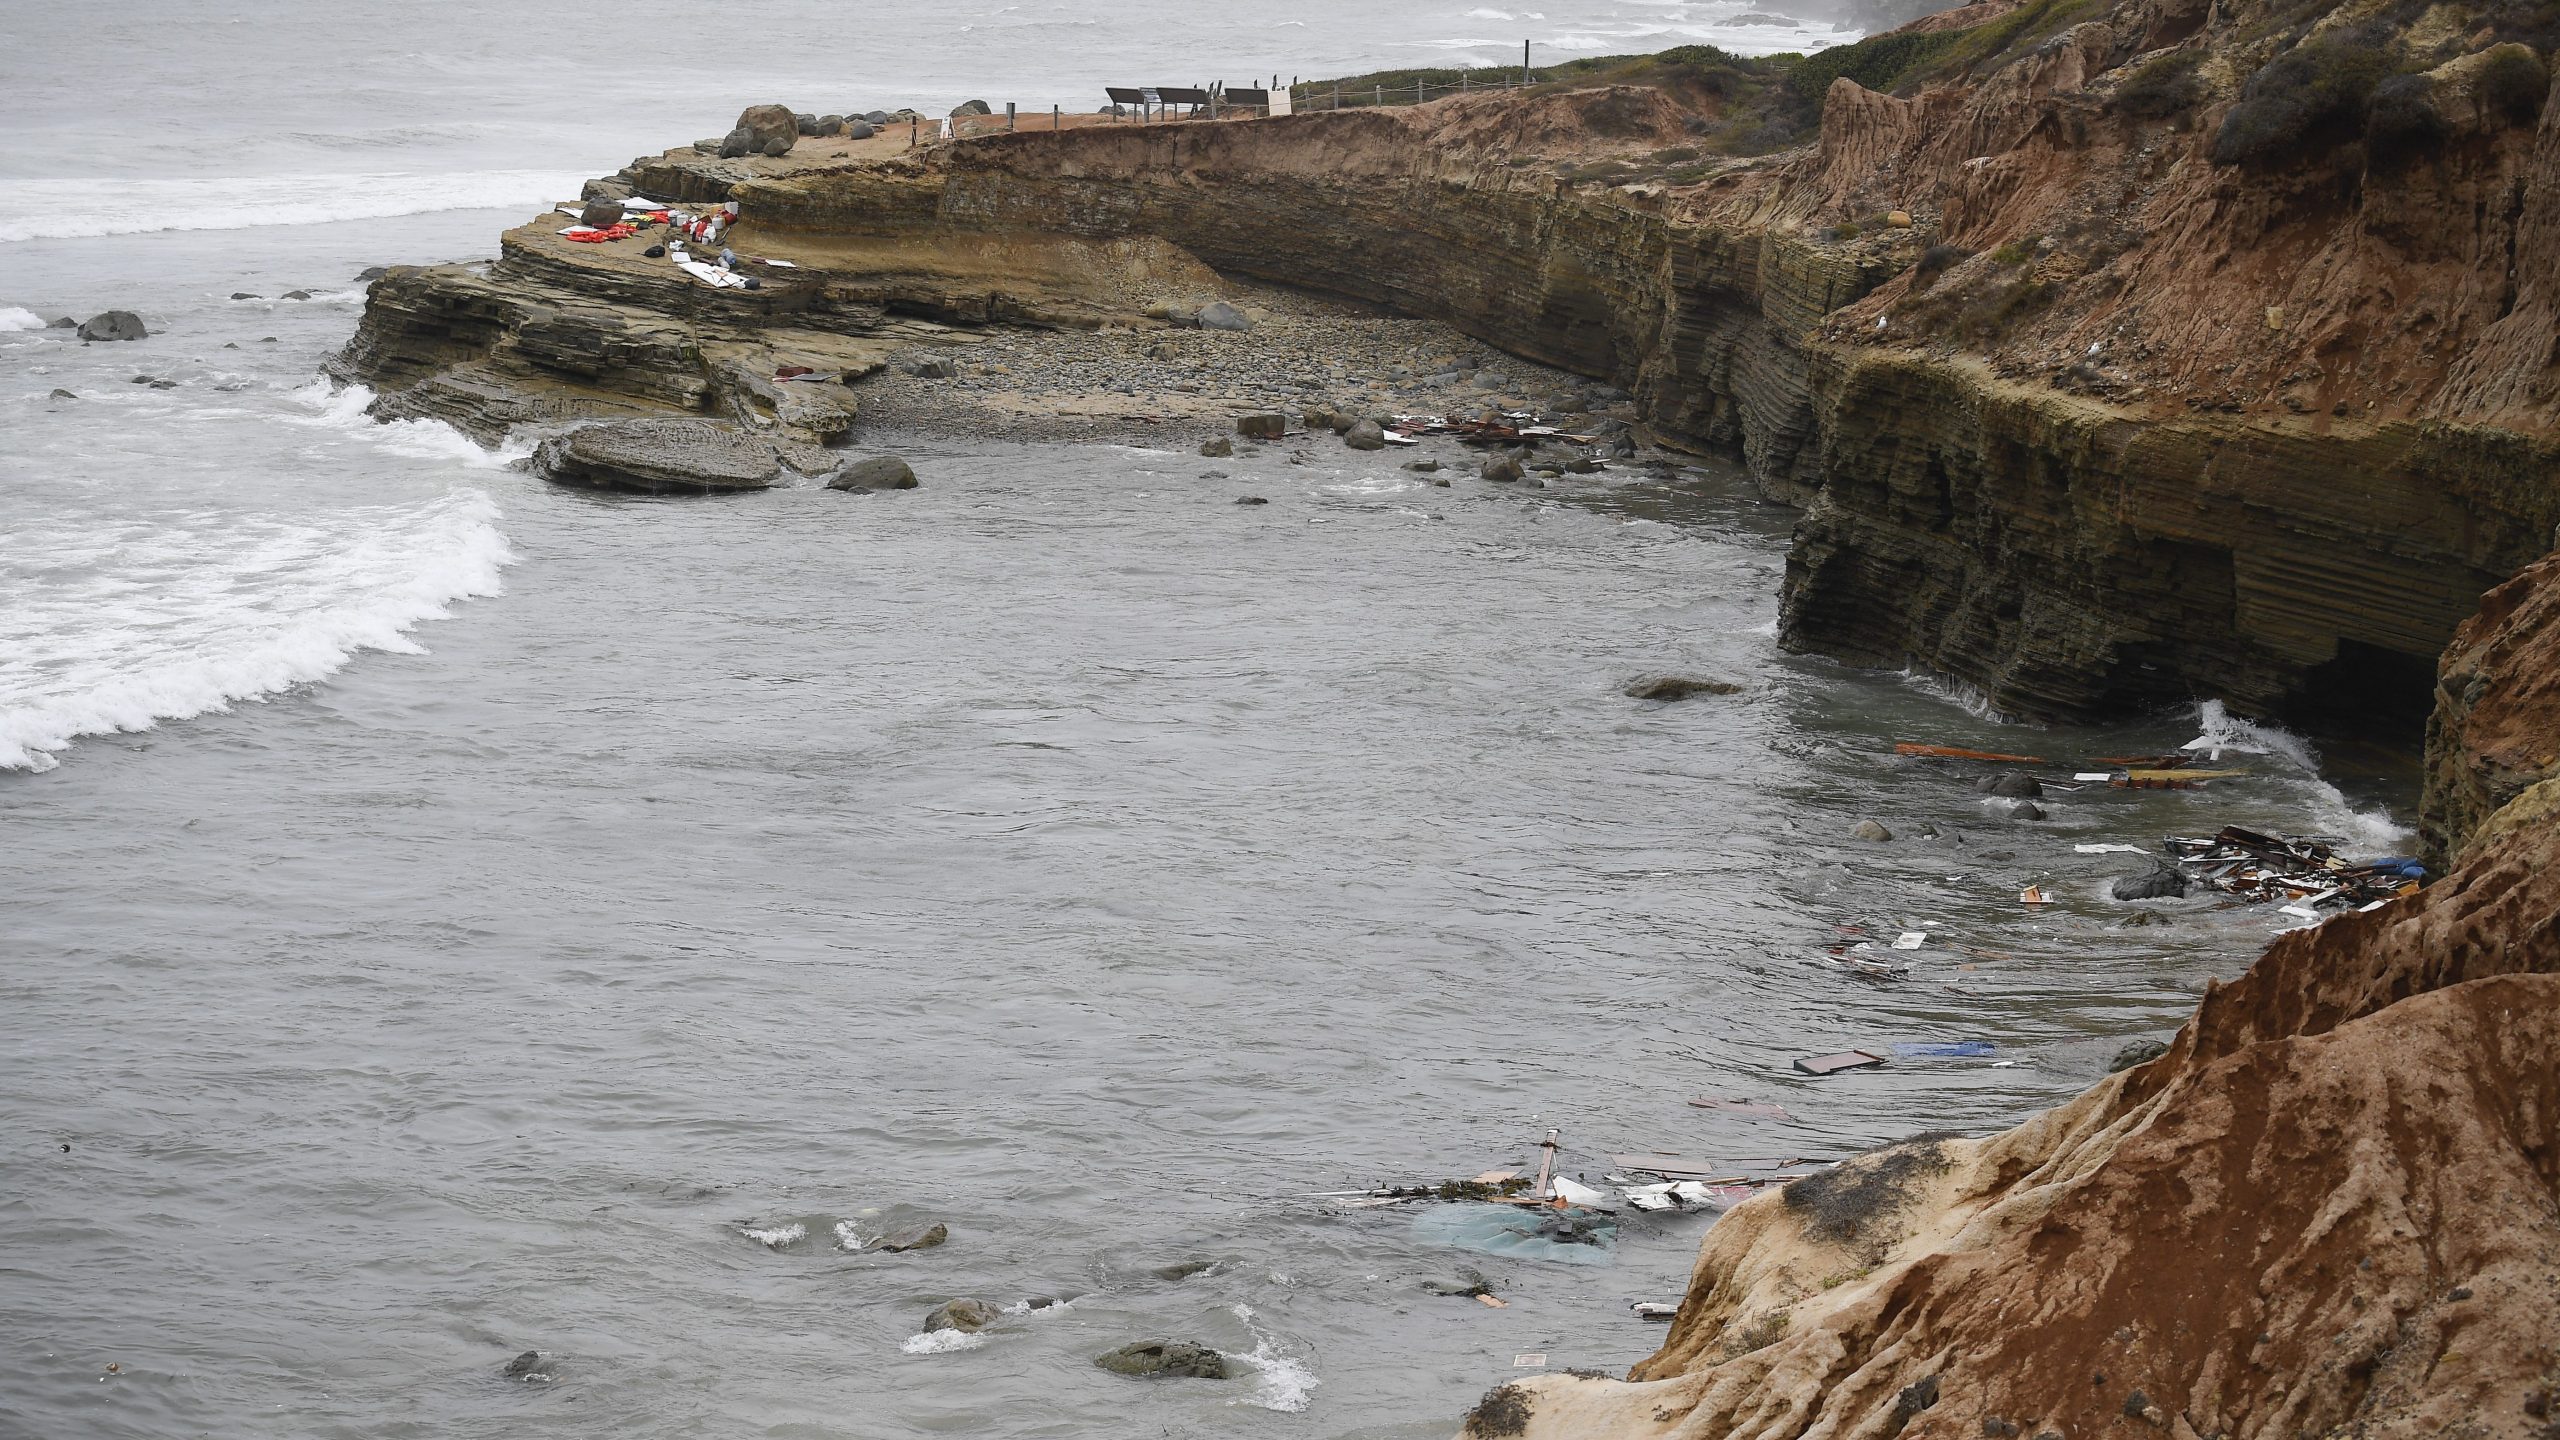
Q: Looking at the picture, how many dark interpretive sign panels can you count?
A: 3